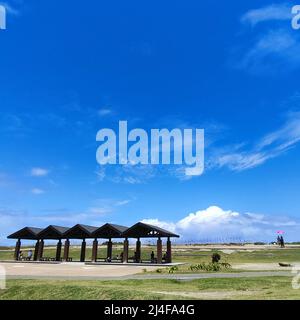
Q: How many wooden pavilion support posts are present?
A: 12